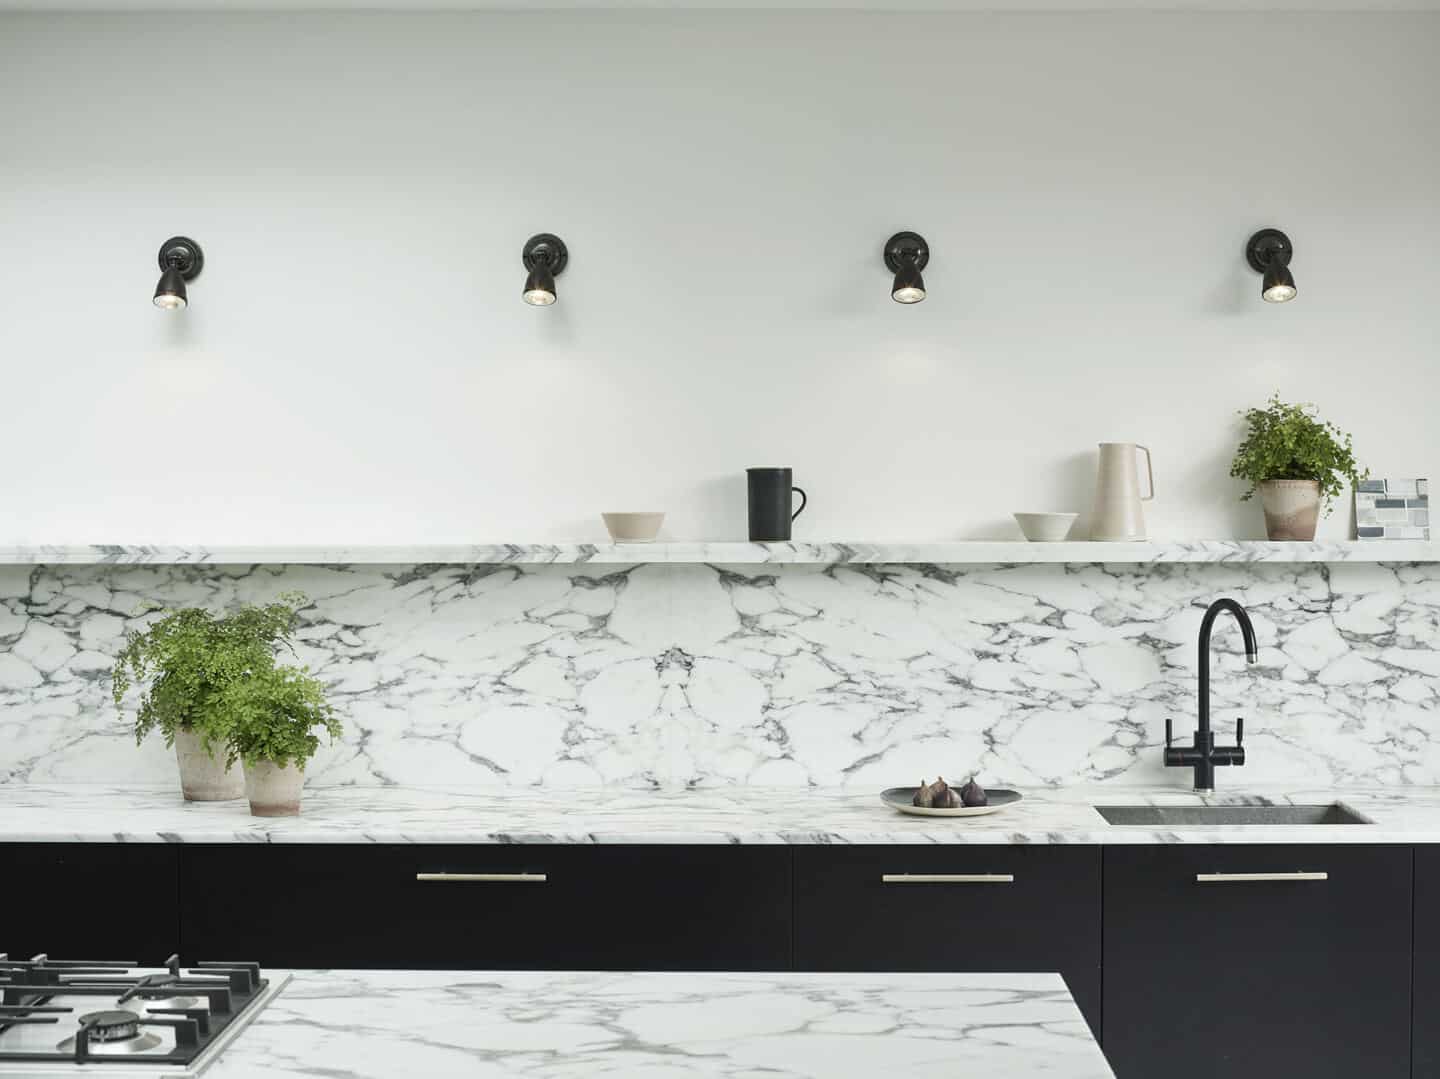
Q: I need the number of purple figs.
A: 4